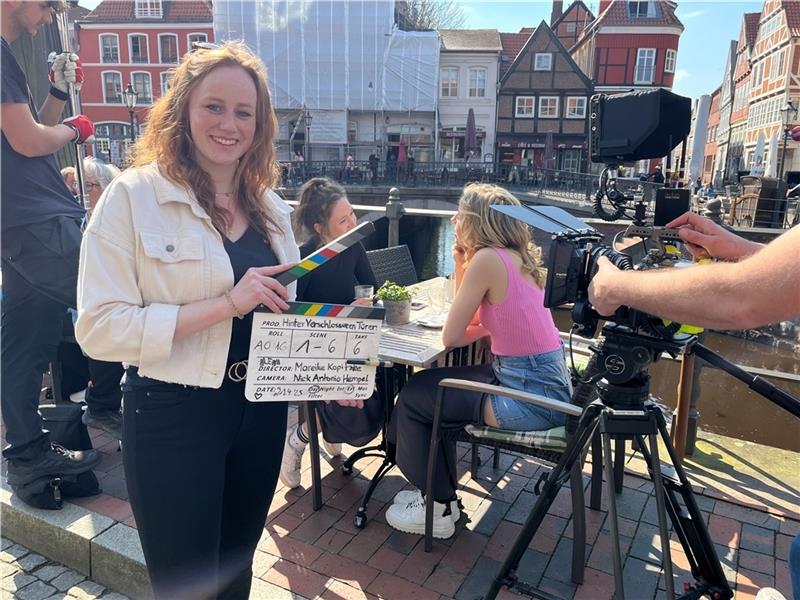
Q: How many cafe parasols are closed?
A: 6